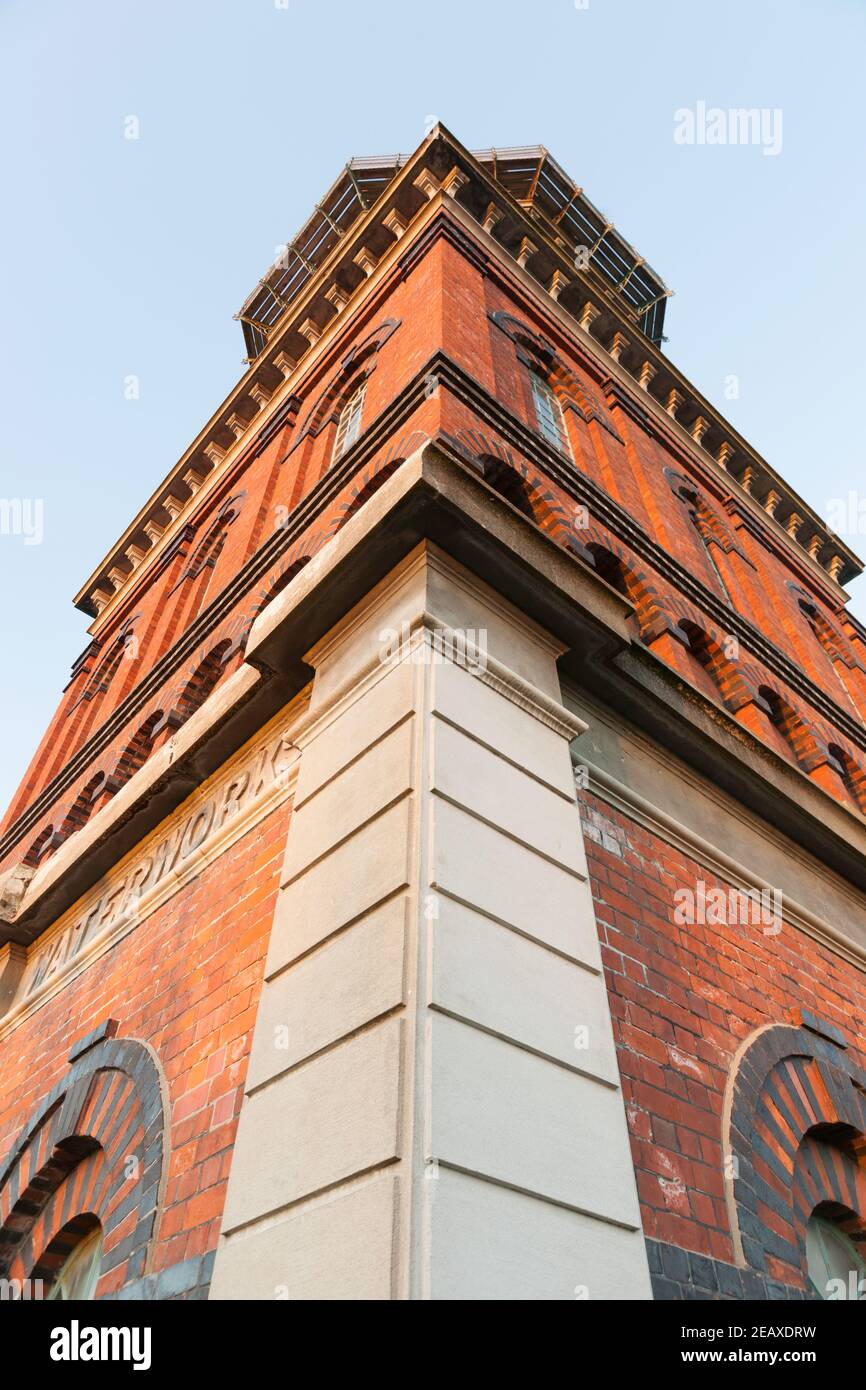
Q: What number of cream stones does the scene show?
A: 12